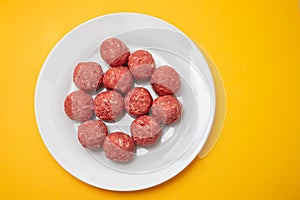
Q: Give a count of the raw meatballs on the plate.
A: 12